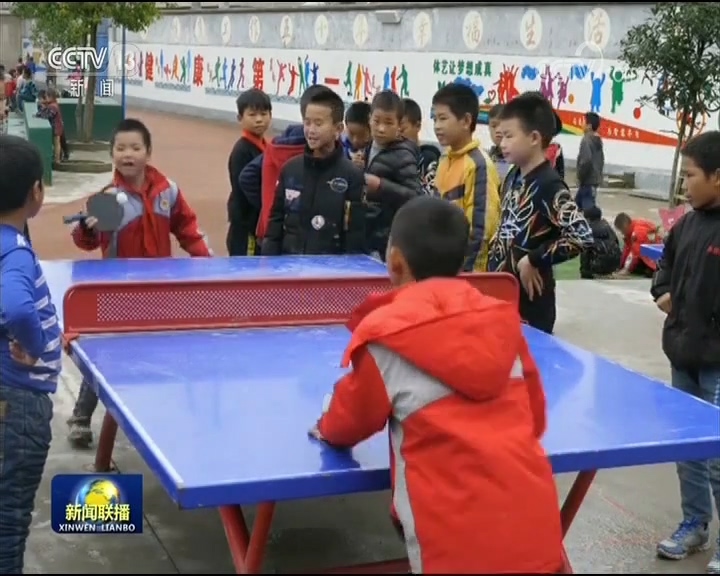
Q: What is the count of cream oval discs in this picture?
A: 12